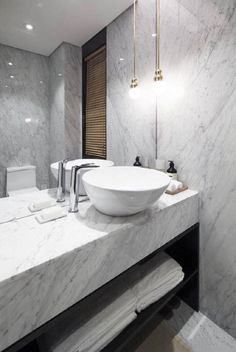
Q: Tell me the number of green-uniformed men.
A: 0